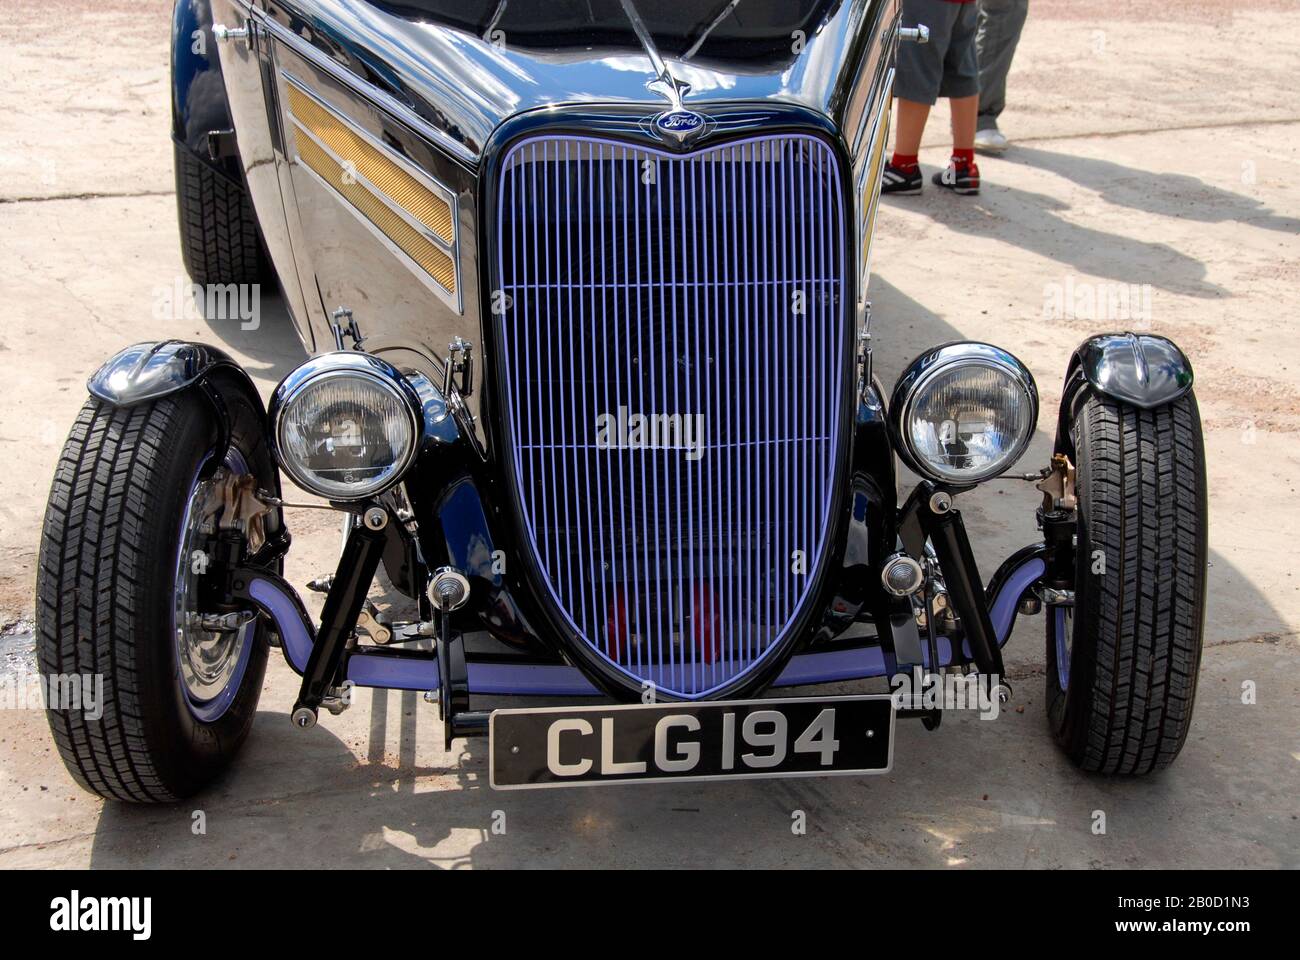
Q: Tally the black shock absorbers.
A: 2